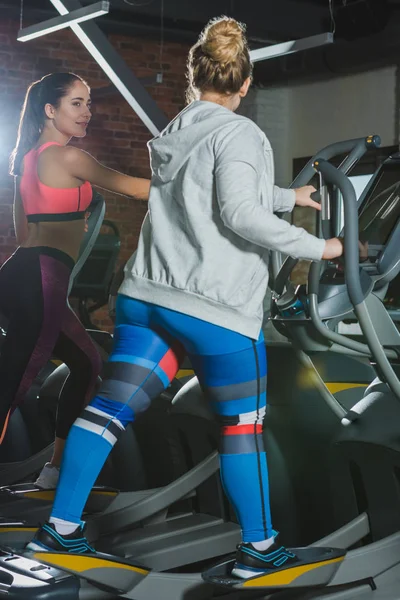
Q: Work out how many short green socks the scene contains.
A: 0